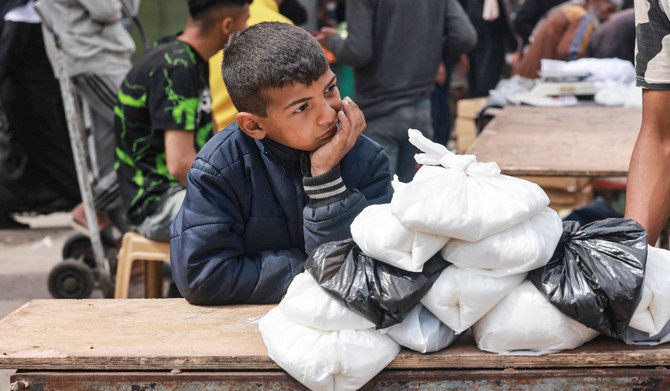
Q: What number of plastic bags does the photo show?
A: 11